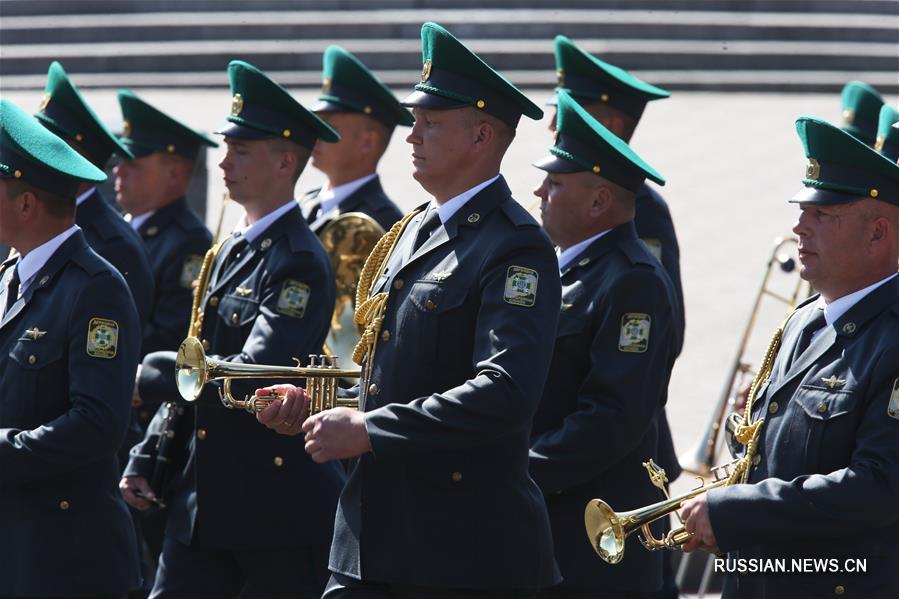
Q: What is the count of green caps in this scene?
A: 11